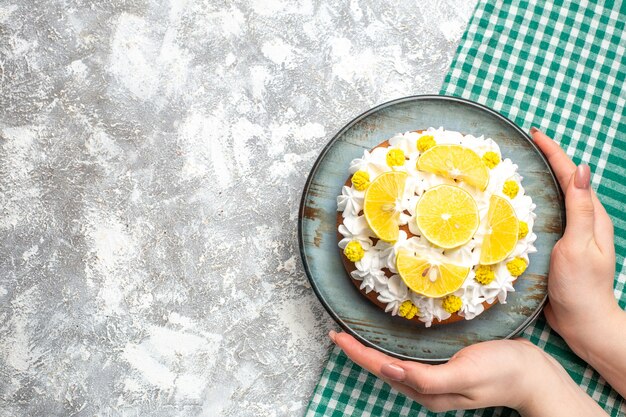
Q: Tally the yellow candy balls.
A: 11